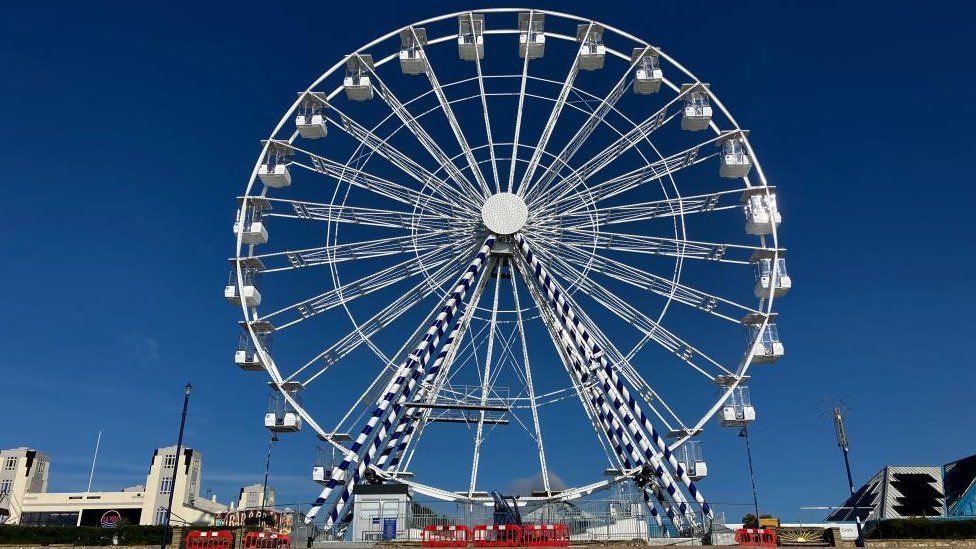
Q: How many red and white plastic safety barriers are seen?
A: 6